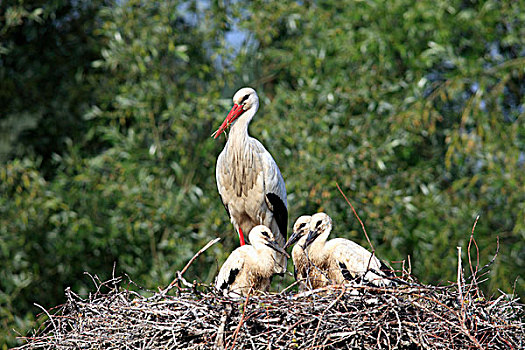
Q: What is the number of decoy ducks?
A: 0